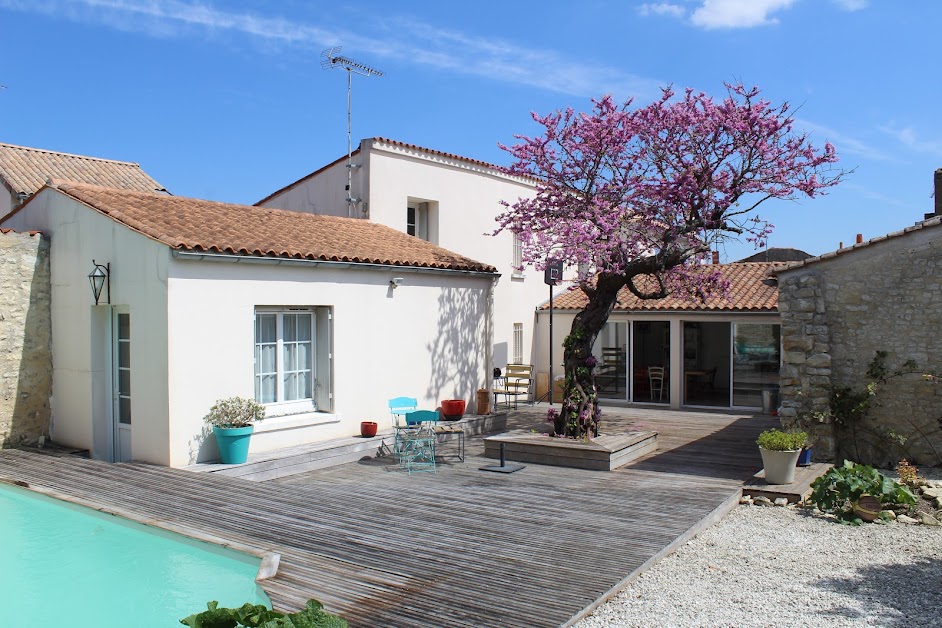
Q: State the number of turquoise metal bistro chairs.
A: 2